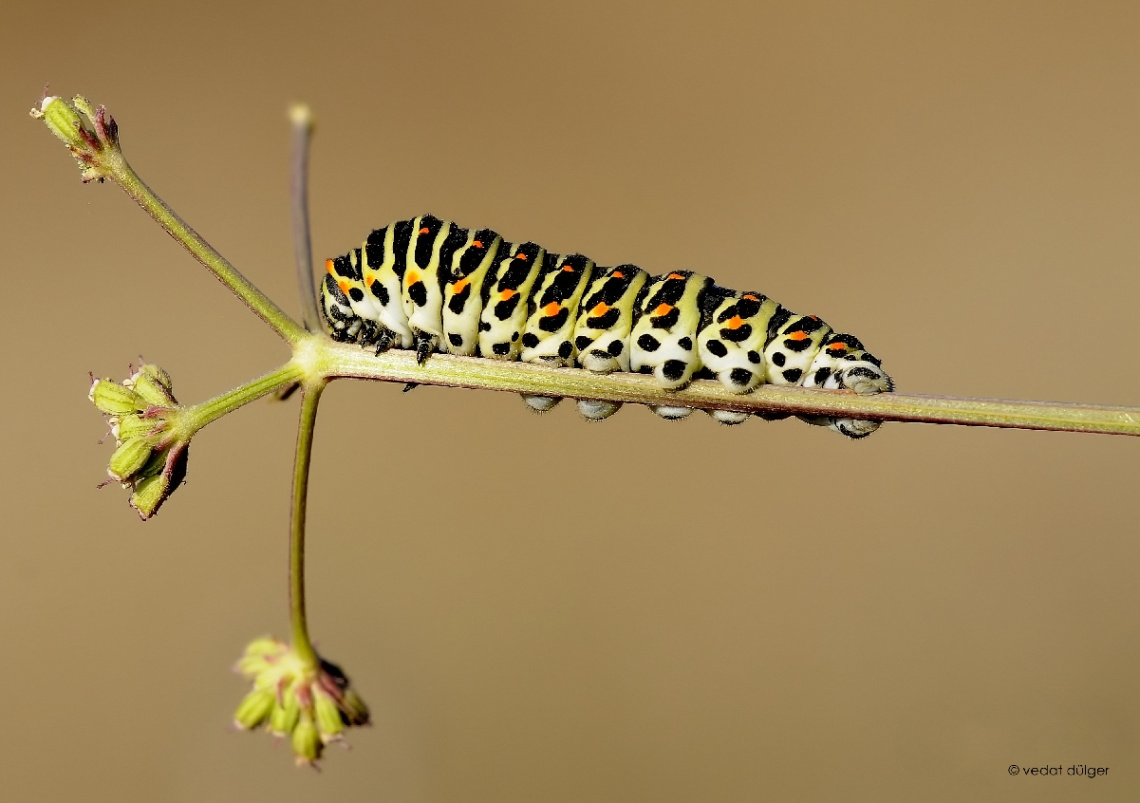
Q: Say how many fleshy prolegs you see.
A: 10